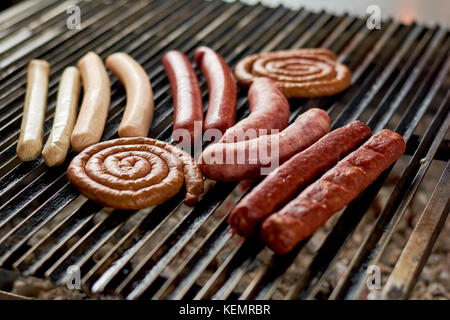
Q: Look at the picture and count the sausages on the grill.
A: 12